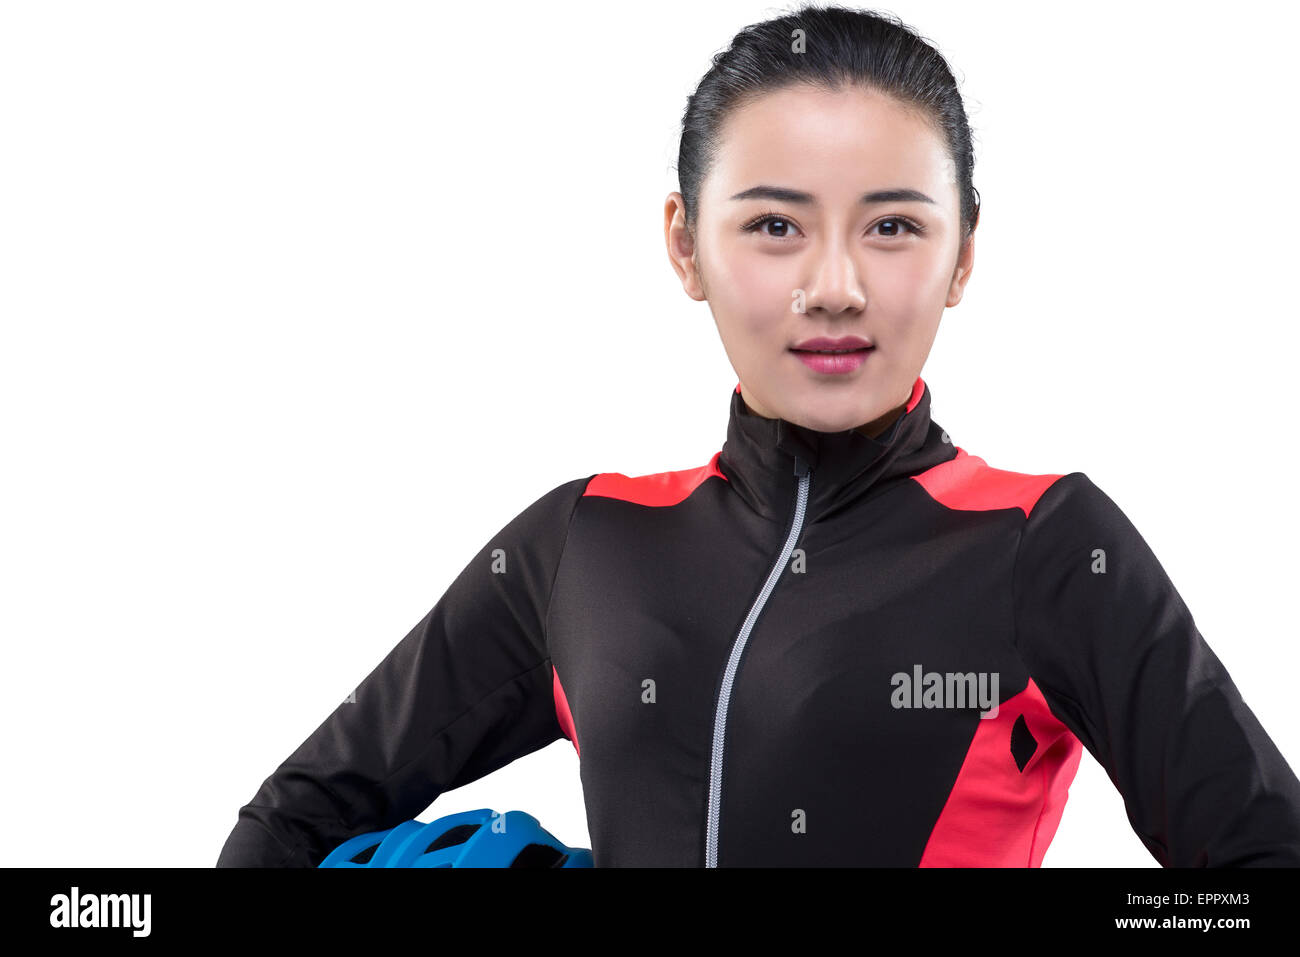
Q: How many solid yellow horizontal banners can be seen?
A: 0